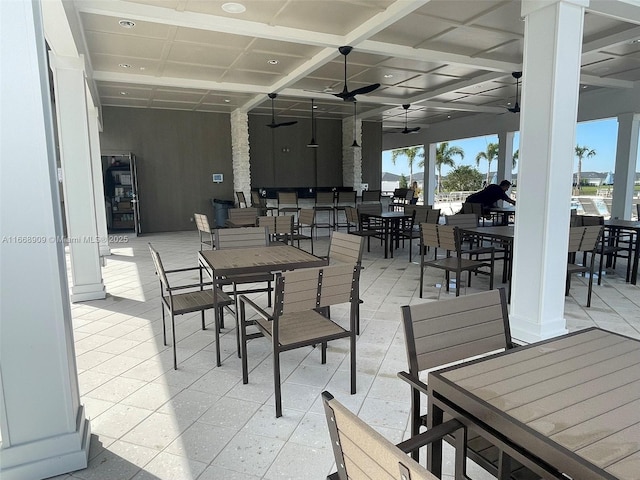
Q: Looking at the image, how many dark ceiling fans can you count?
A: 4